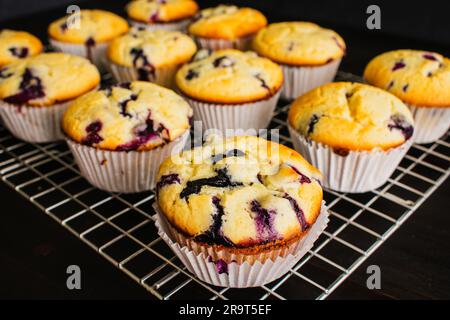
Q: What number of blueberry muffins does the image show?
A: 12